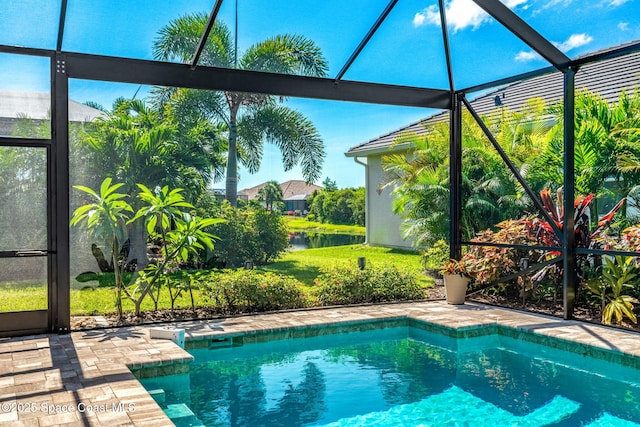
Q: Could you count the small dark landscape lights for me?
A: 2